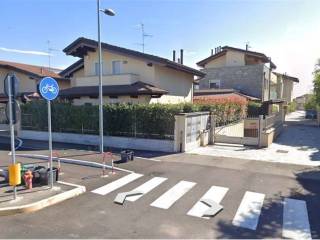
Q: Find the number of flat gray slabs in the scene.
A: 2